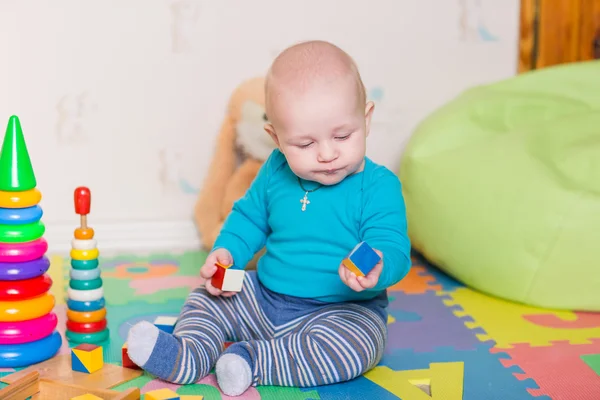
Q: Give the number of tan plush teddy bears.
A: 1